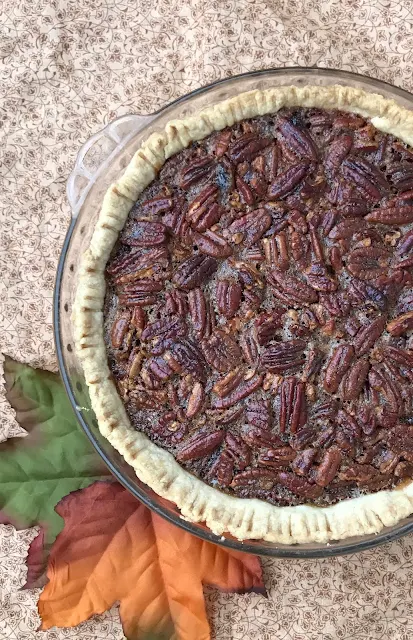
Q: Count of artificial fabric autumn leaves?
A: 2